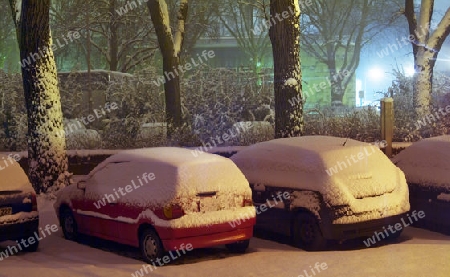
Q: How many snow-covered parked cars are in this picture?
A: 4